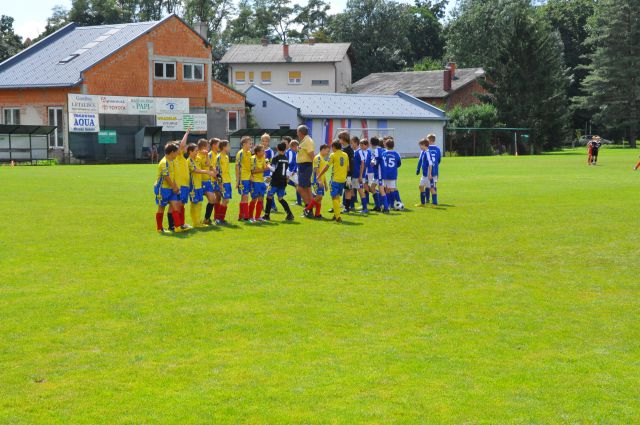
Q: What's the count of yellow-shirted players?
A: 10